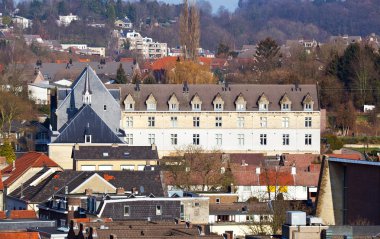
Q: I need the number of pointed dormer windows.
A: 9